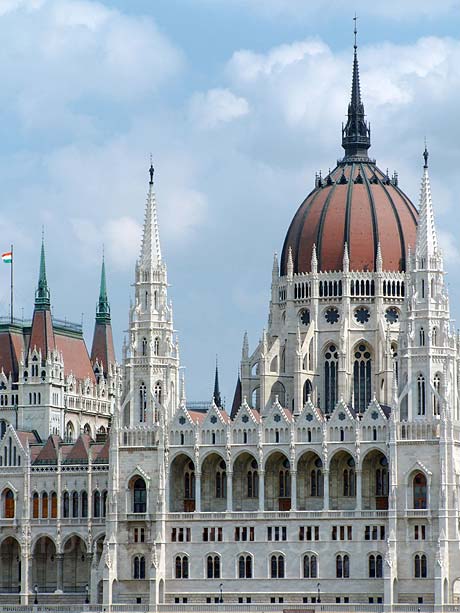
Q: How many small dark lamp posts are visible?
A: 4